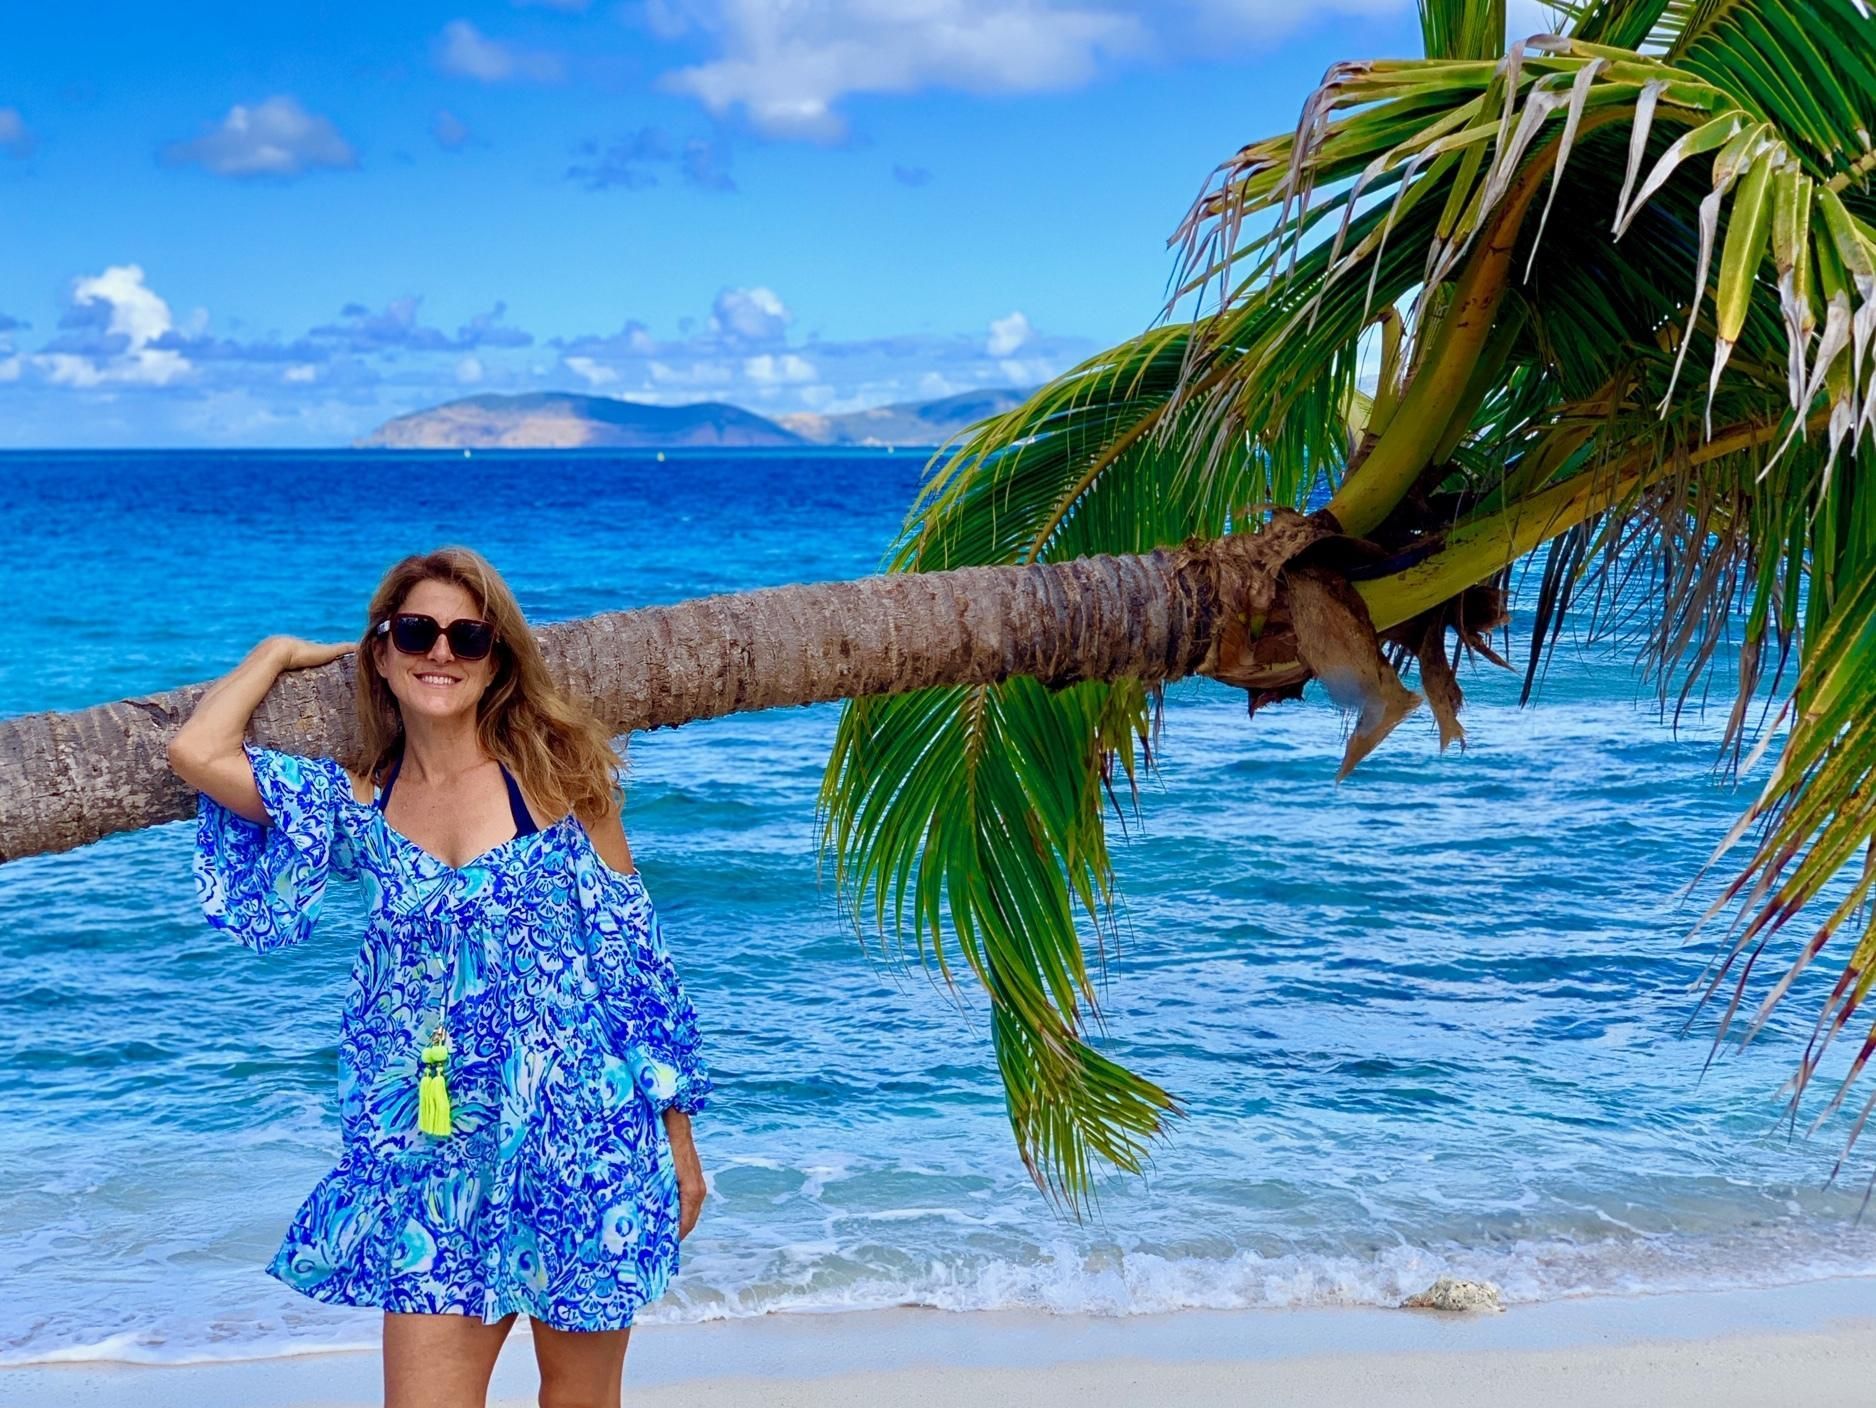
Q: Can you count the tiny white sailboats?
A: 3